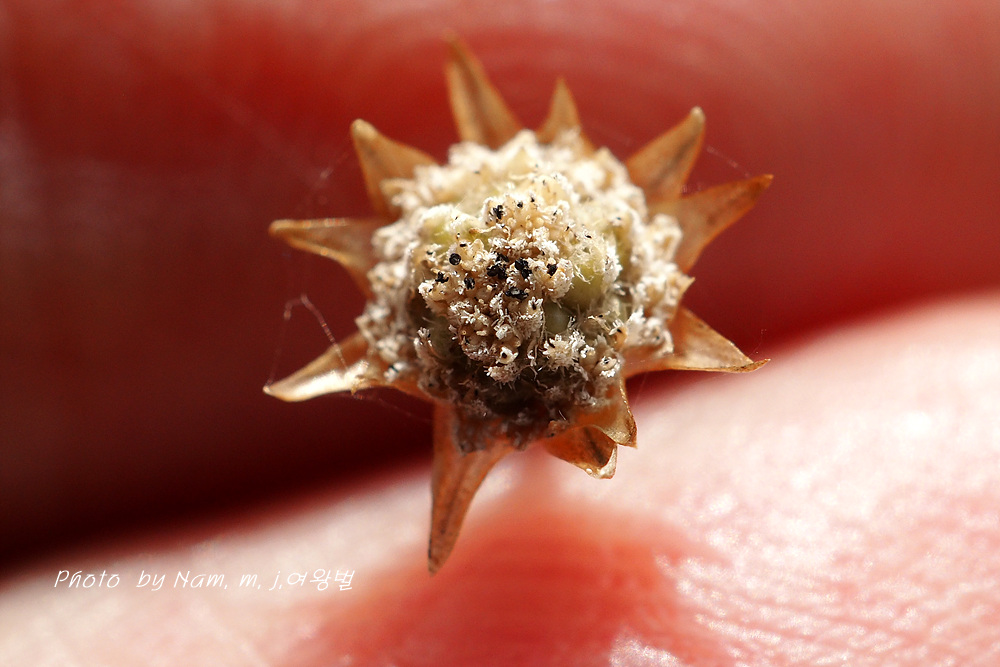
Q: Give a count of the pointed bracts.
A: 11